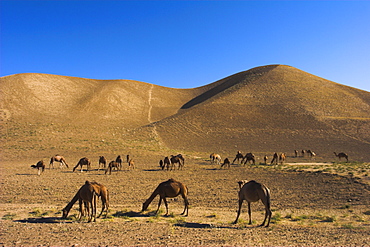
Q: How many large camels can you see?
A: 4